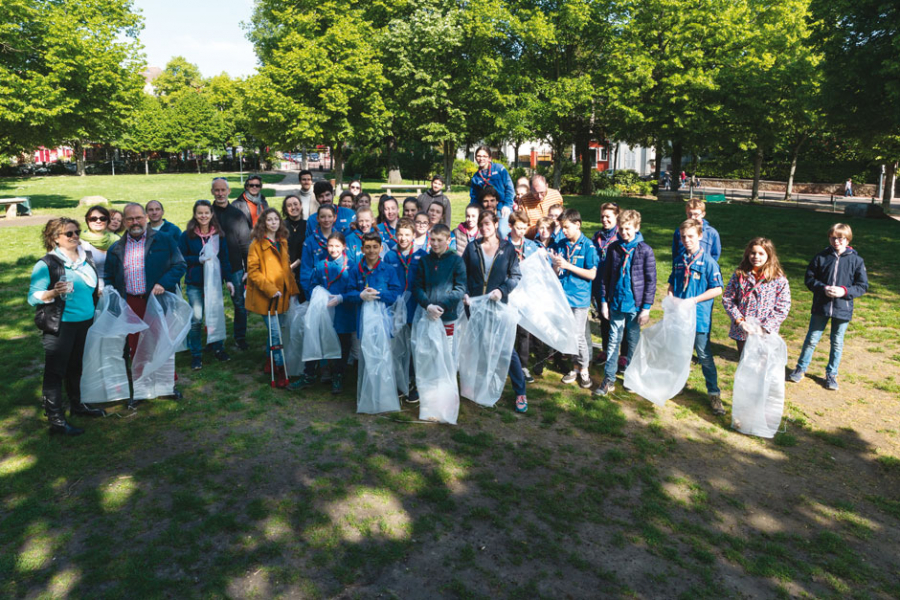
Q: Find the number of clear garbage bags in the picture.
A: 12